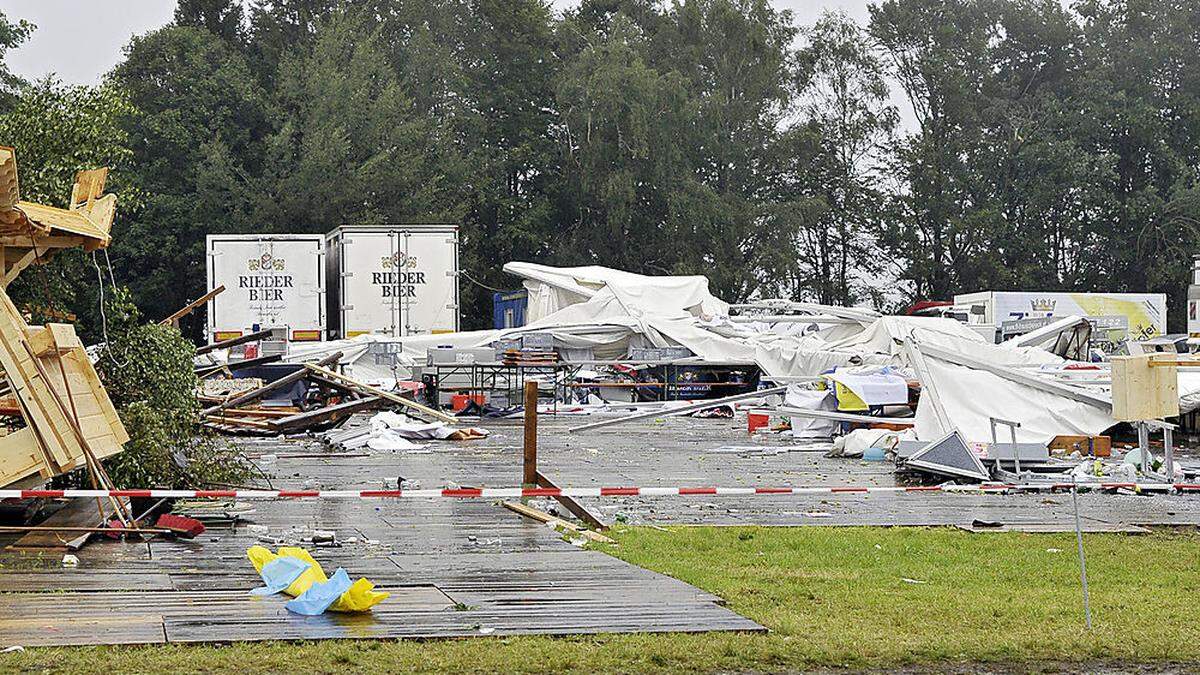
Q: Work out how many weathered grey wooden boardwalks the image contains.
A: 1